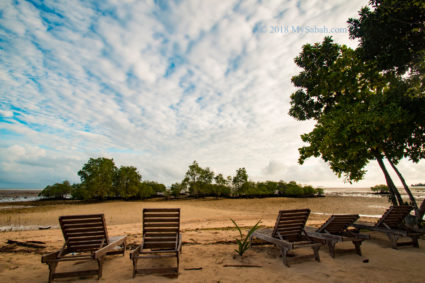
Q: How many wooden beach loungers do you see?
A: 5